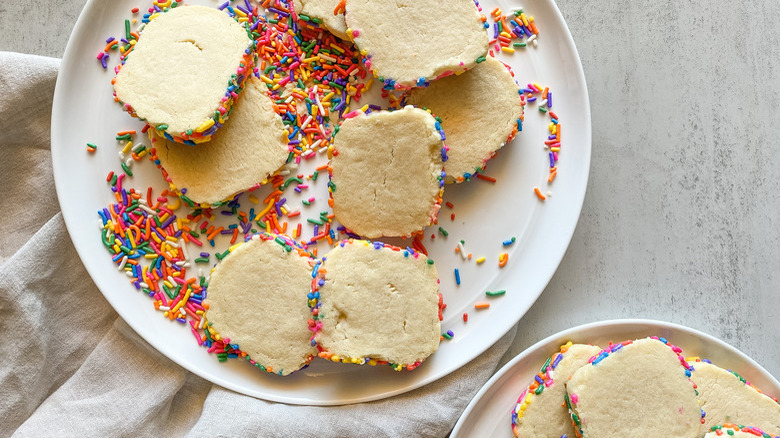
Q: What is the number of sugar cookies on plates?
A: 12